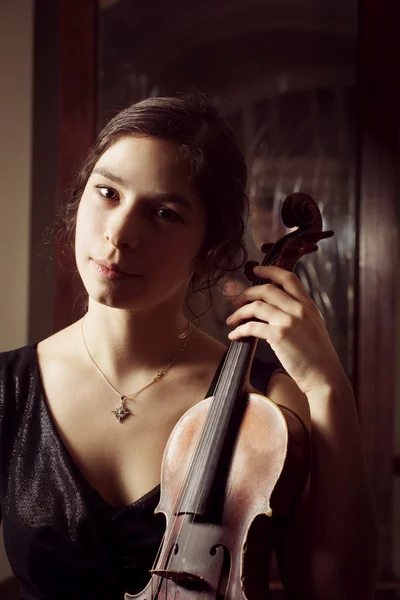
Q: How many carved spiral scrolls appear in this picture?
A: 1